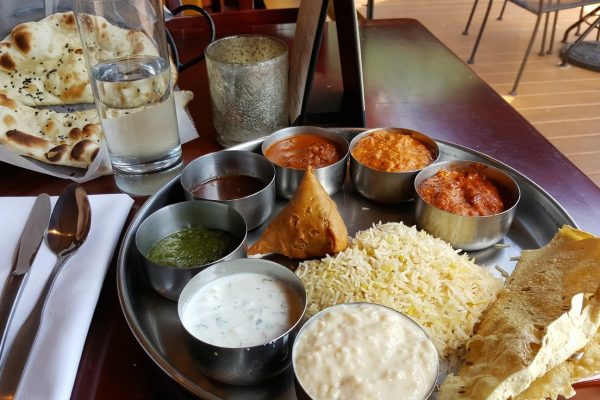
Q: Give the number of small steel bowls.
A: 7